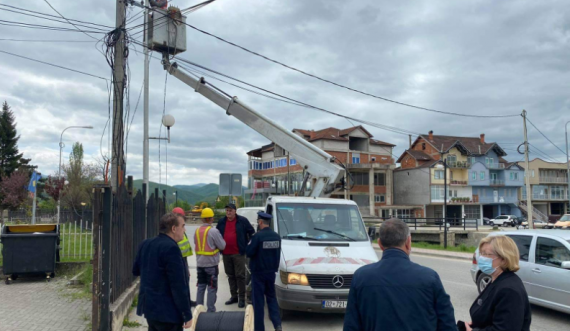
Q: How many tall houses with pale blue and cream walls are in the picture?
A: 2